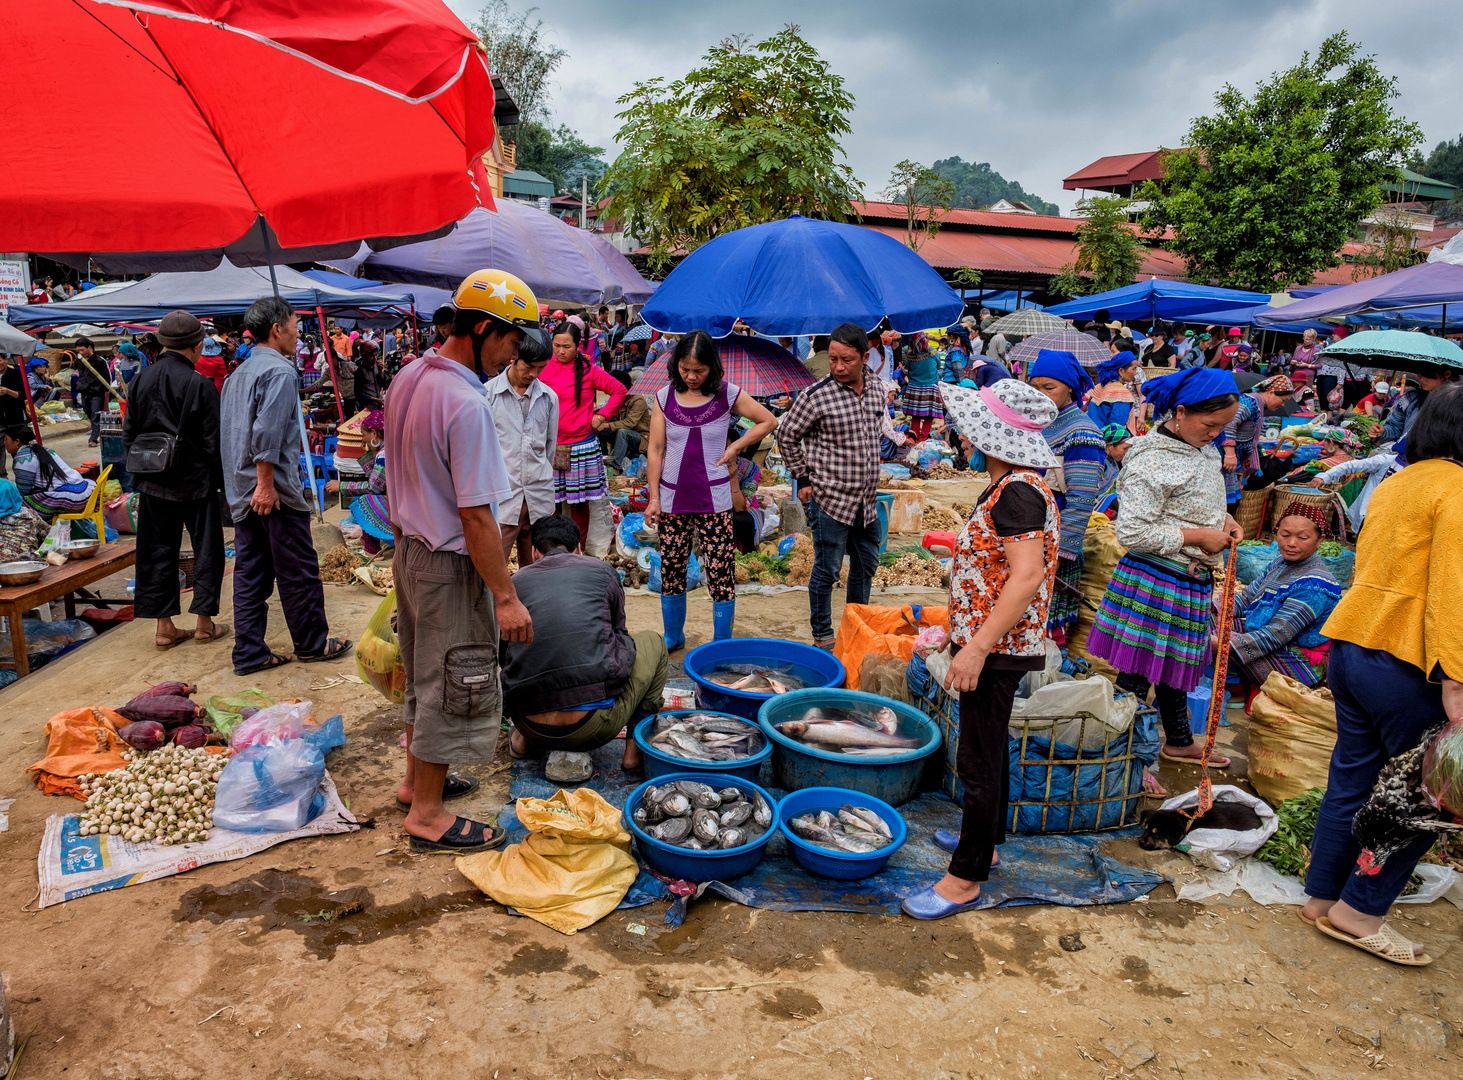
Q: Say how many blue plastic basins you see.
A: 5